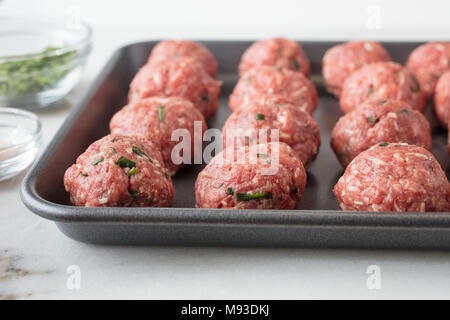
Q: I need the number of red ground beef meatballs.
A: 14